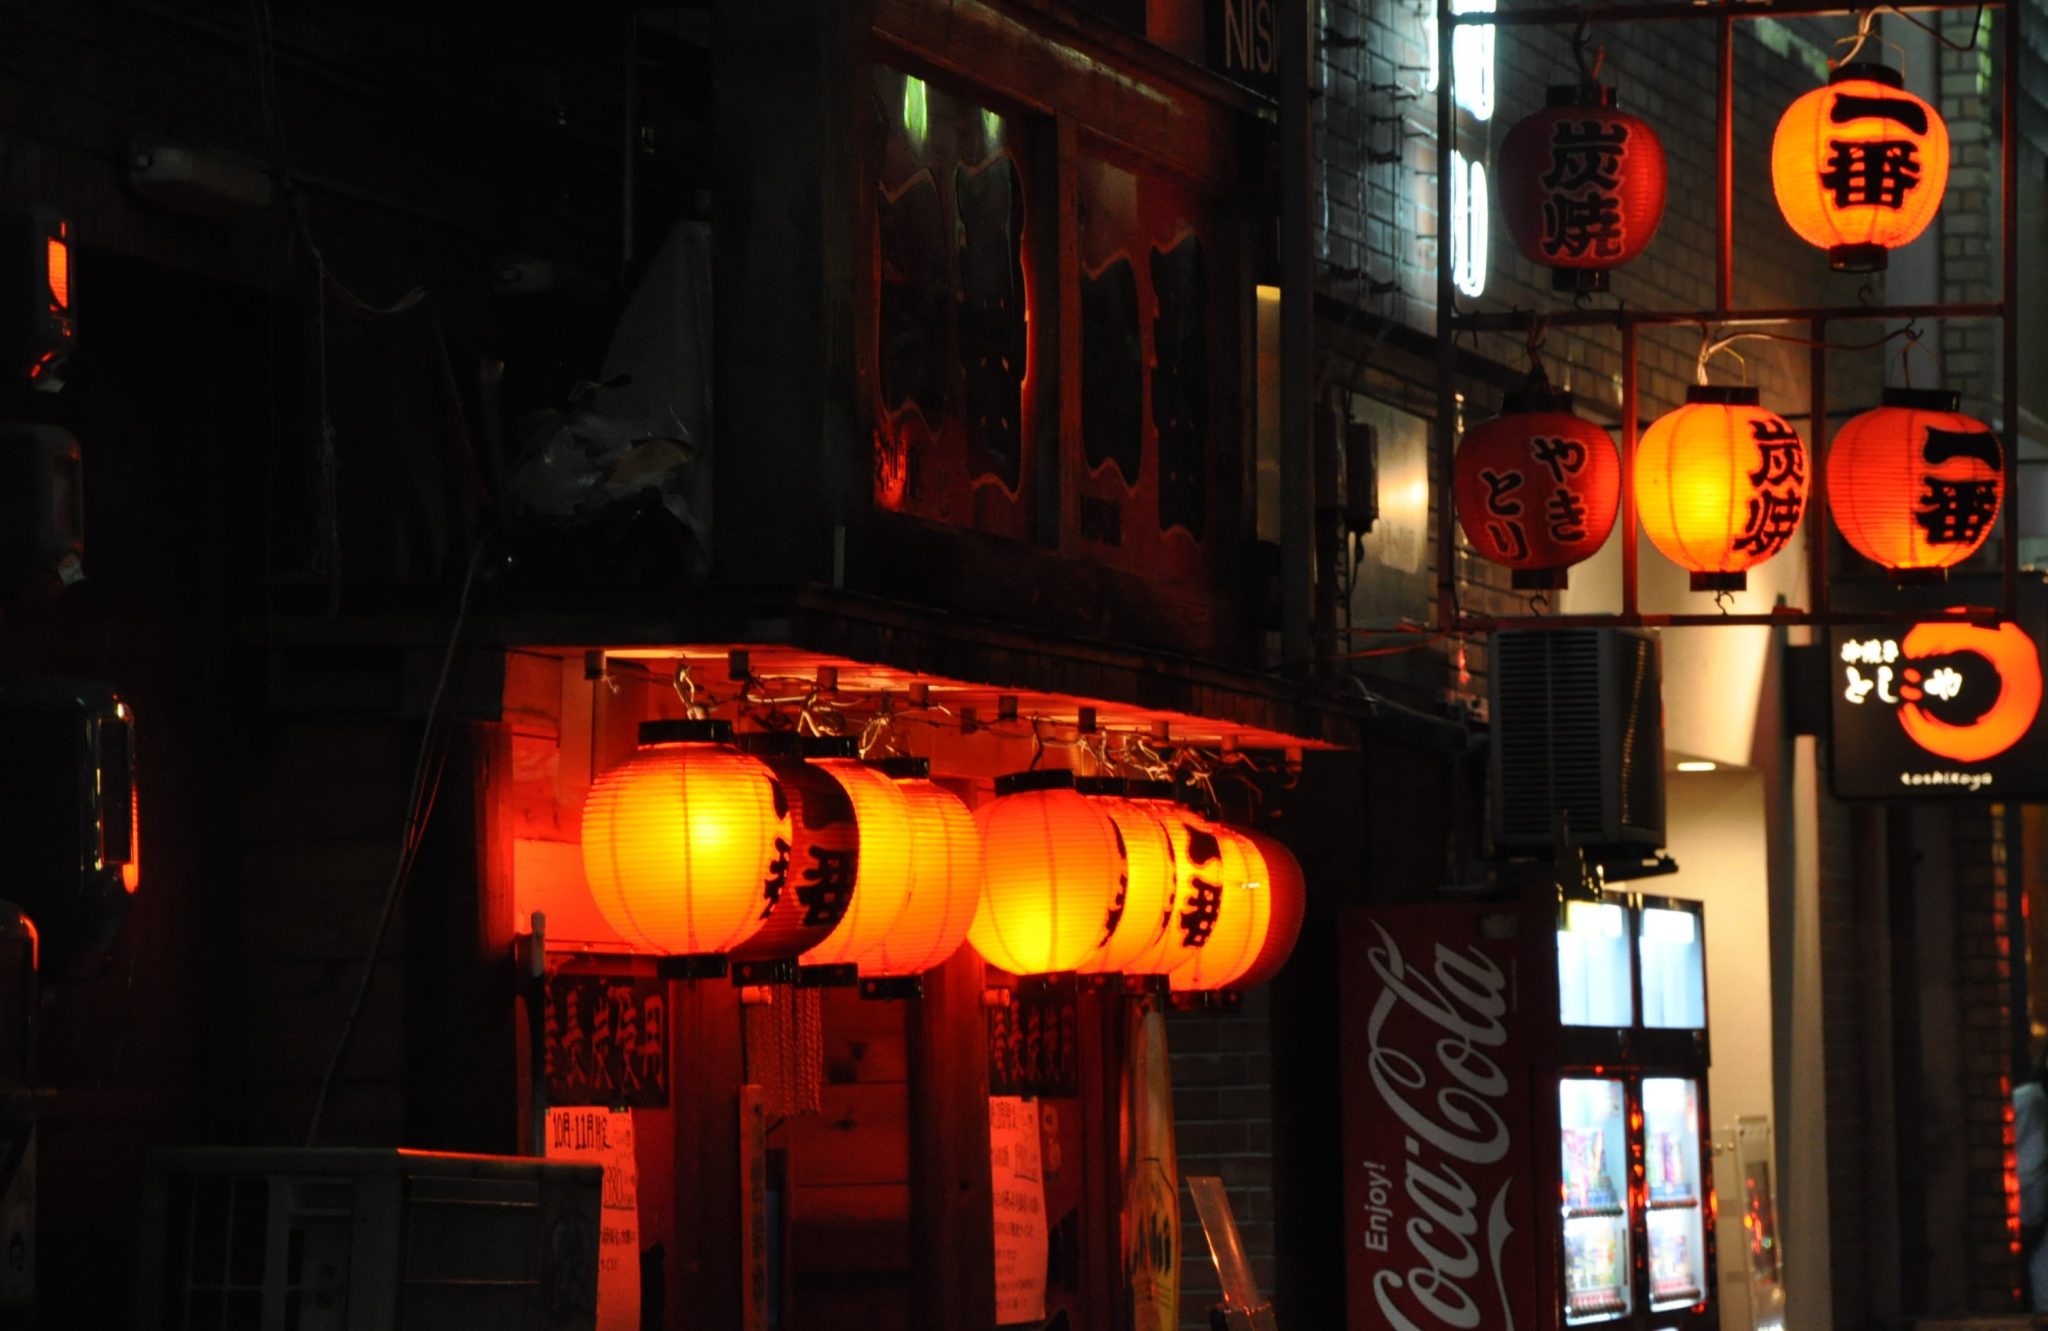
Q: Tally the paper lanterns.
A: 14